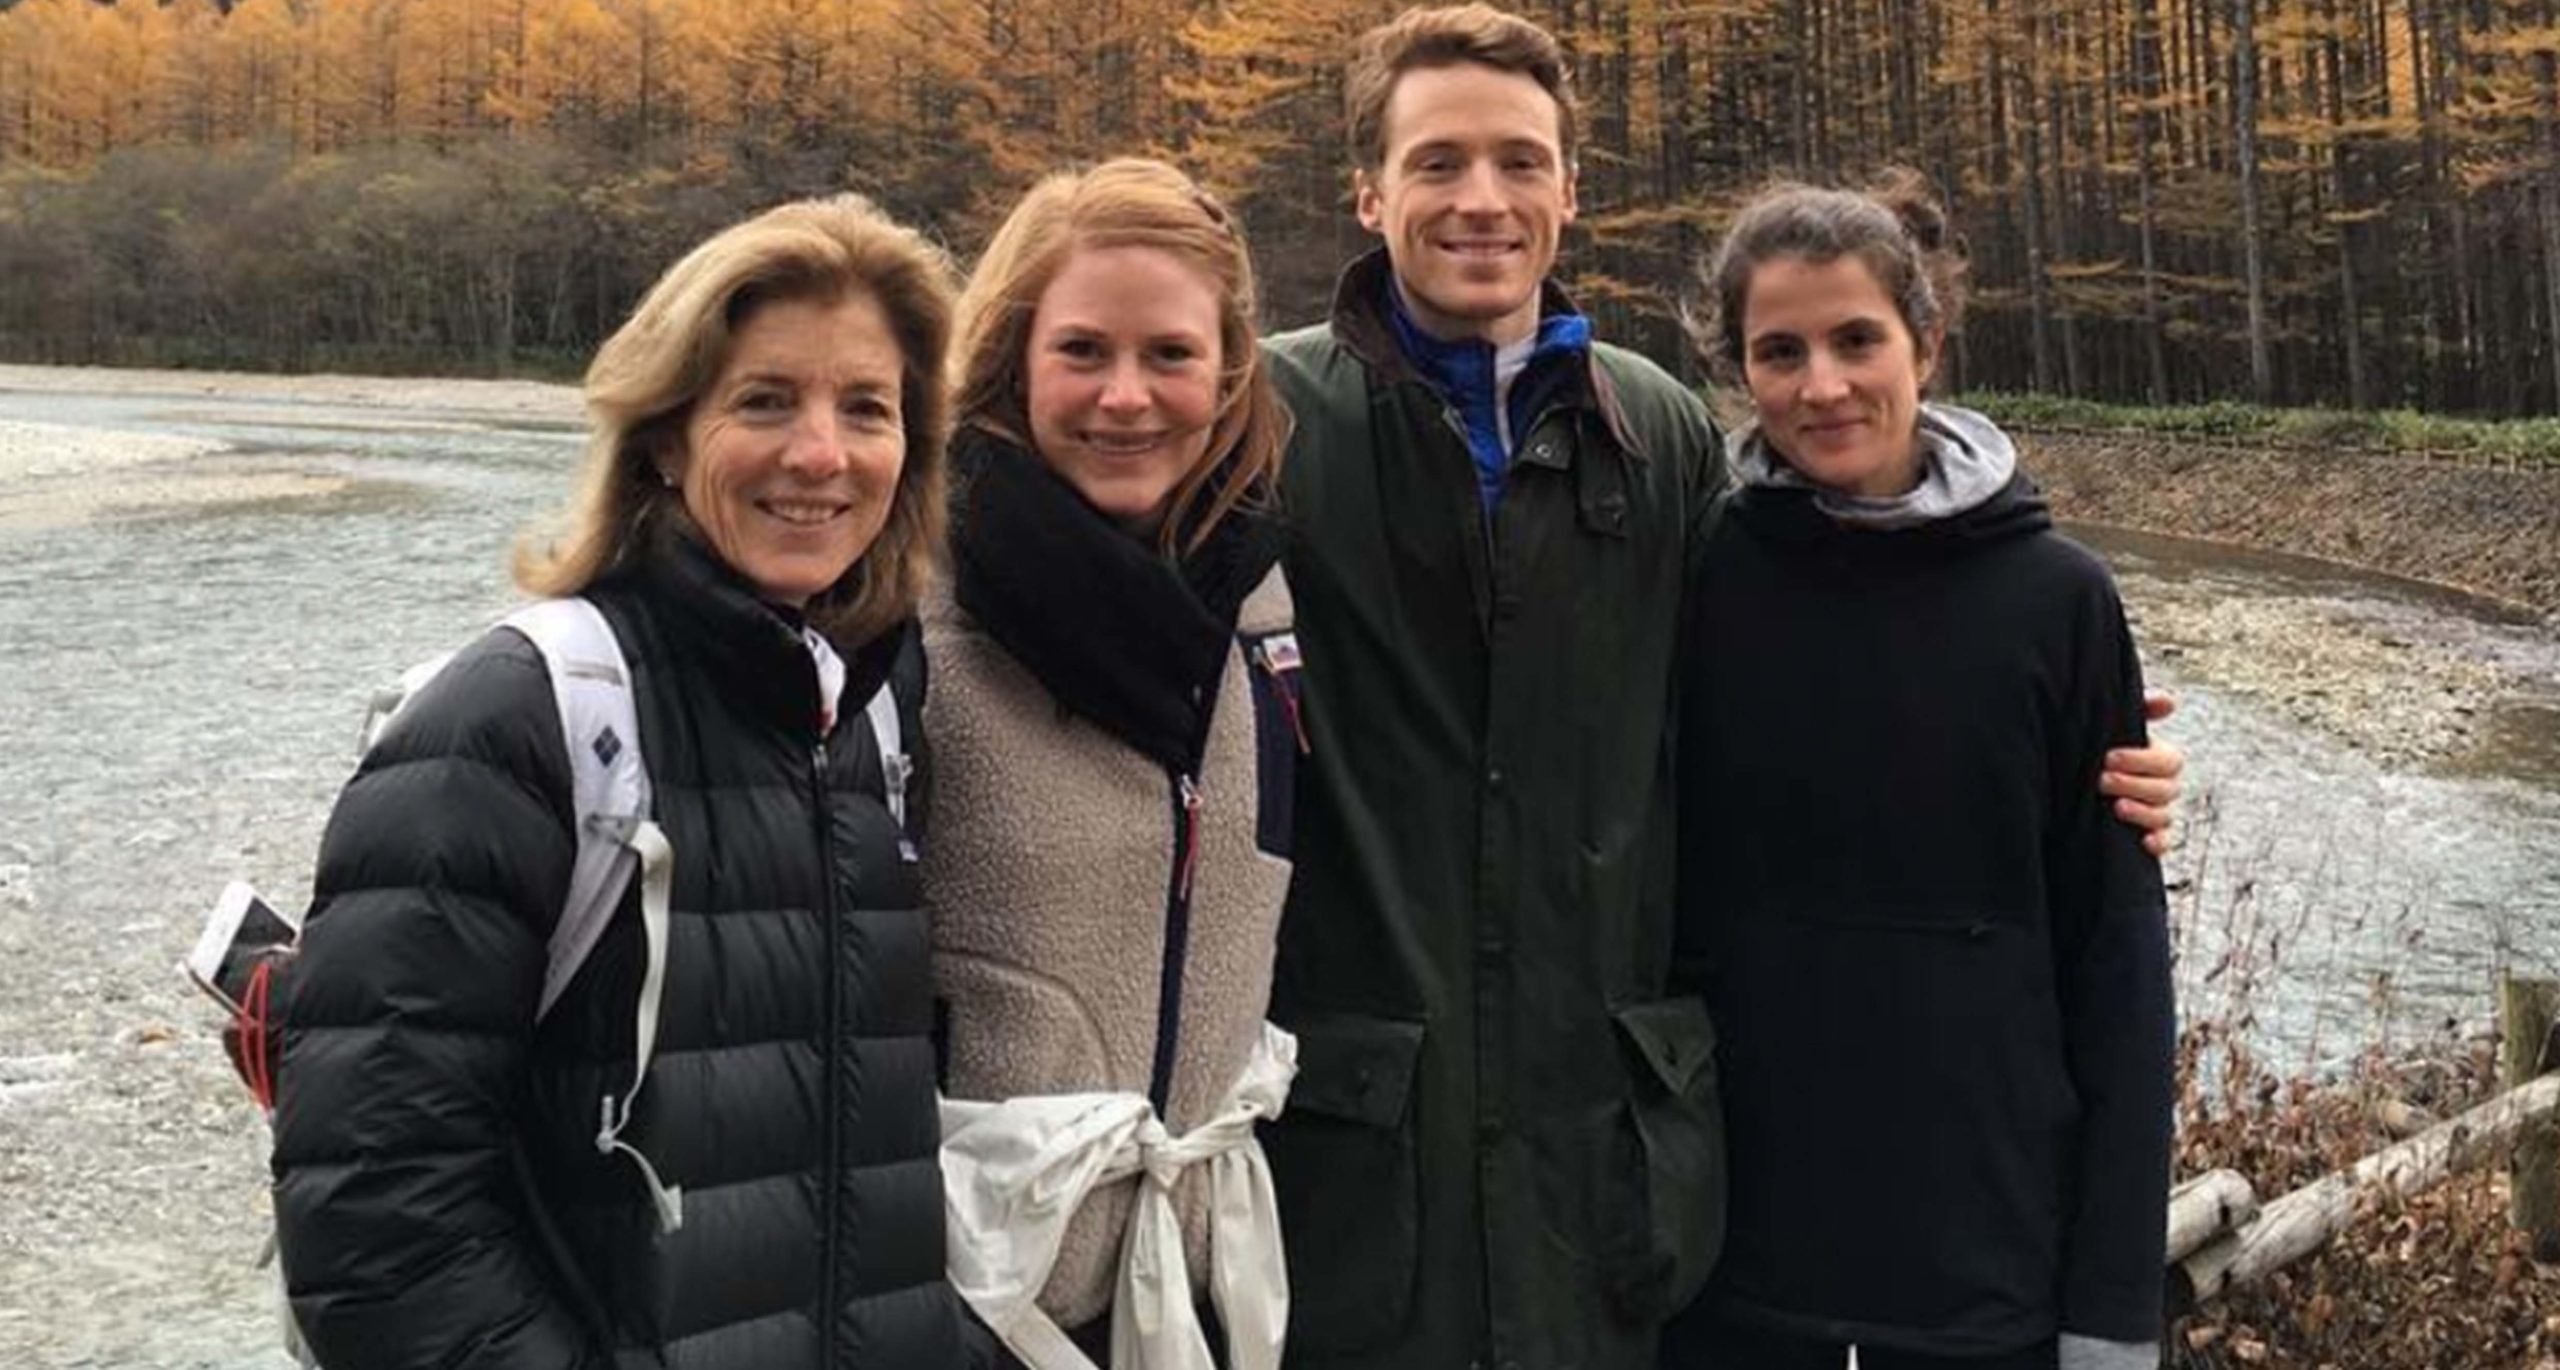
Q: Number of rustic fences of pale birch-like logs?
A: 1